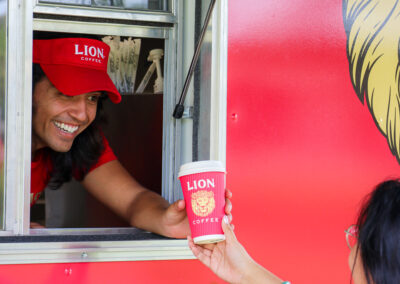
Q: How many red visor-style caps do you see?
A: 1